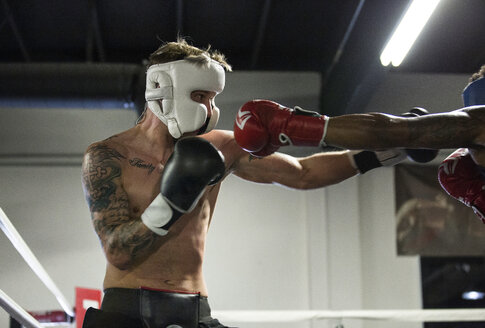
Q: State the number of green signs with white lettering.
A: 0